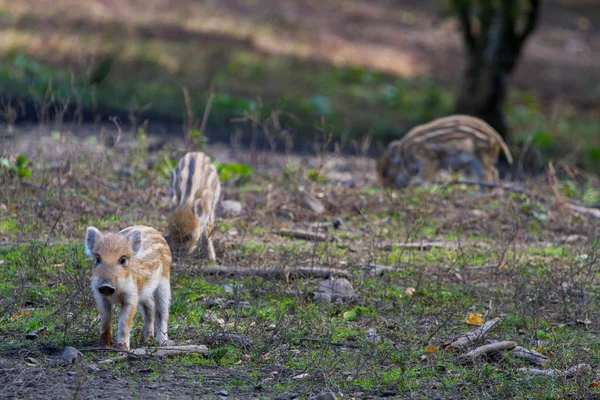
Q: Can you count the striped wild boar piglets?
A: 3